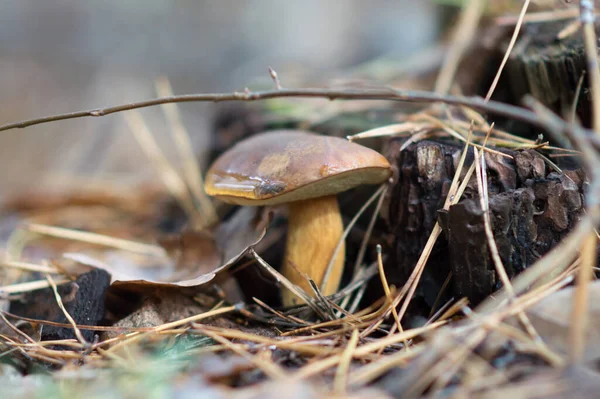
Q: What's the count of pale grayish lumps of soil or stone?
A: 1